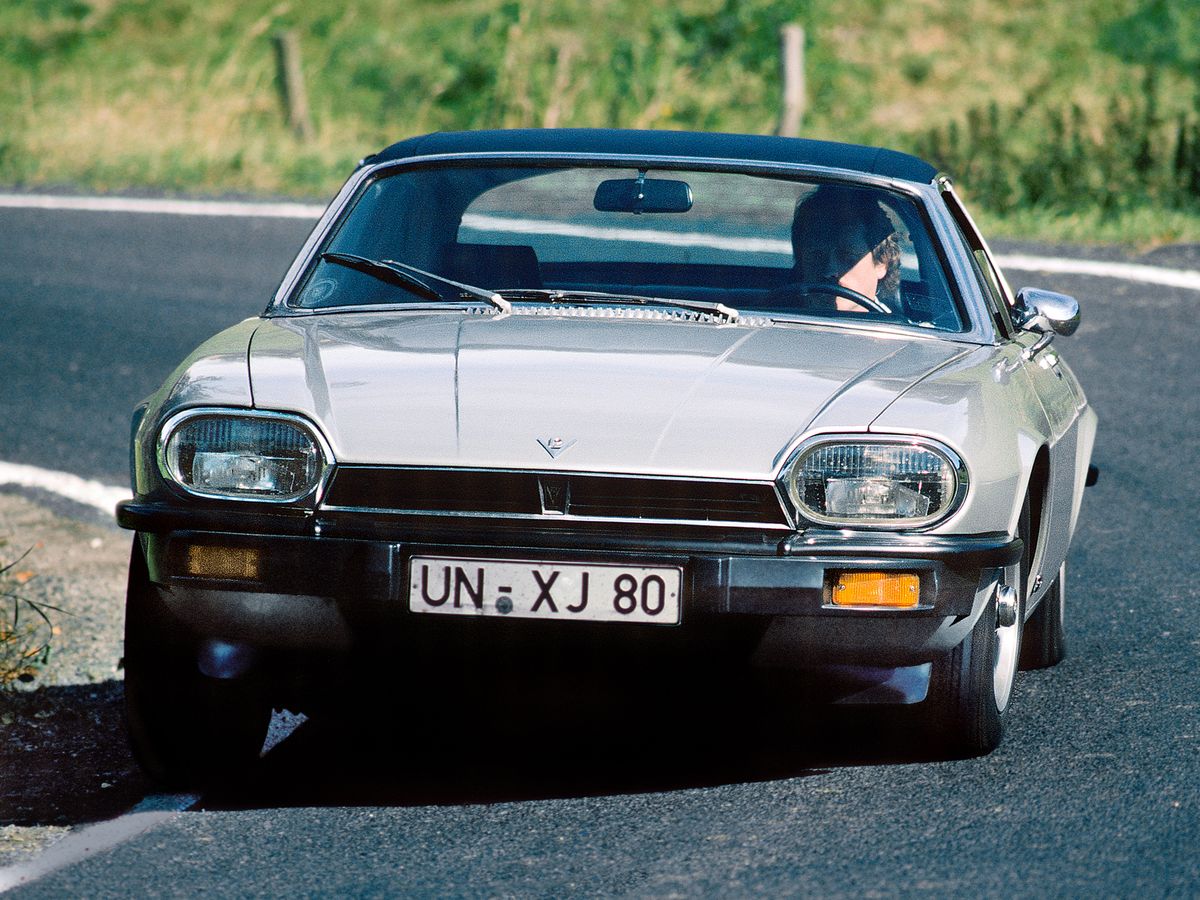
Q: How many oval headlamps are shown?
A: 2